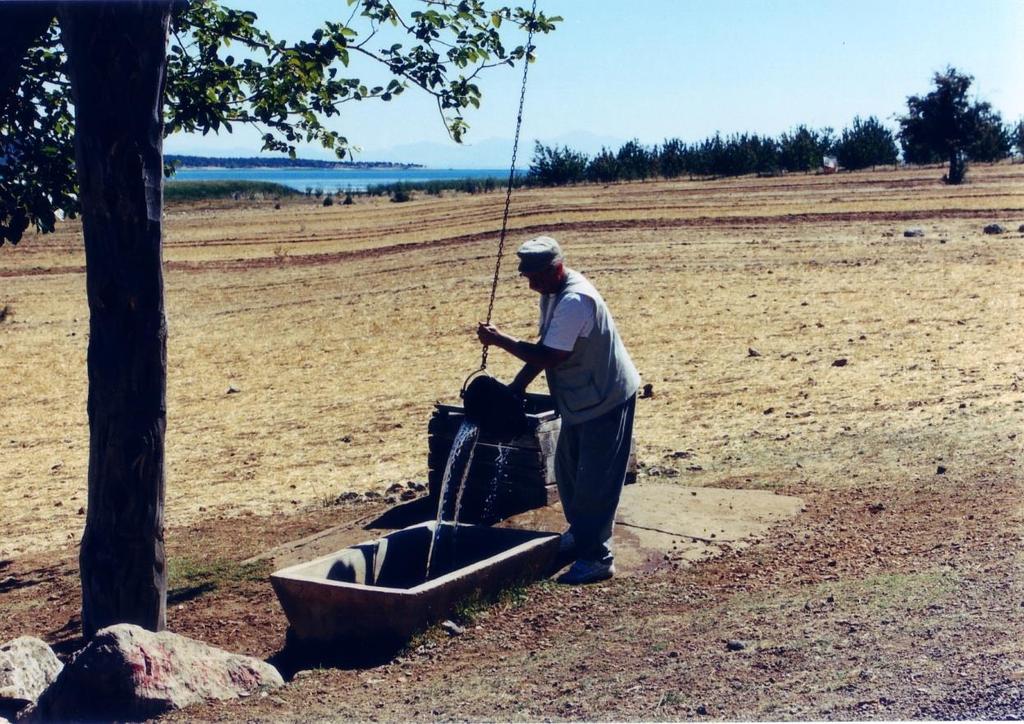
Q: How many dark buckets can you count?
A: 1